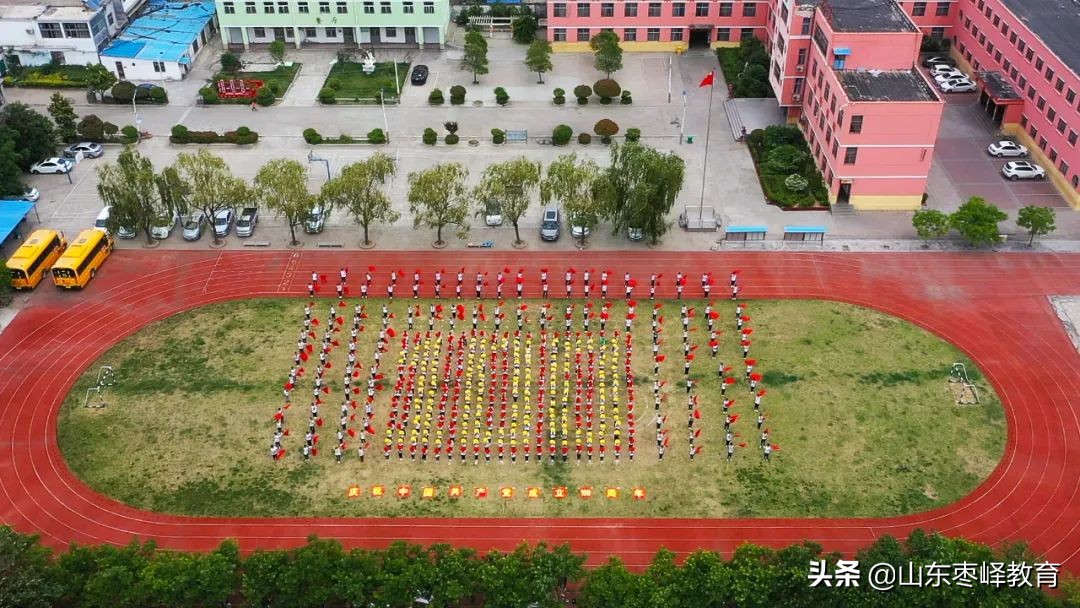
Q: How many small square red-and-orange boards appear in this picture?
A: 12